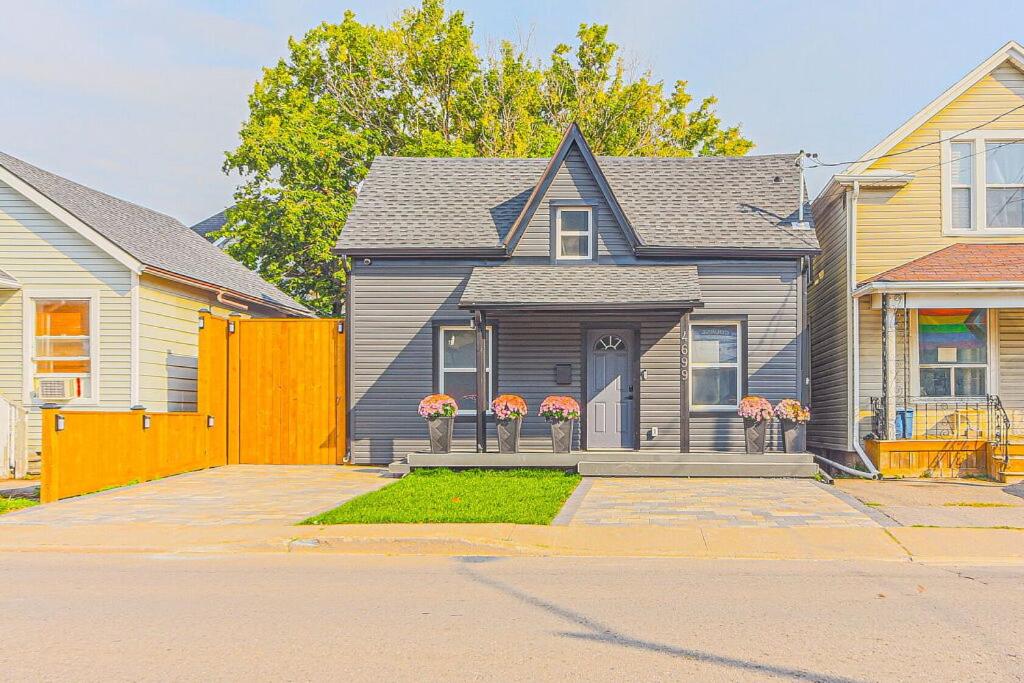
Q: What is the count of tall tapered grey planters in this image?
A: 5